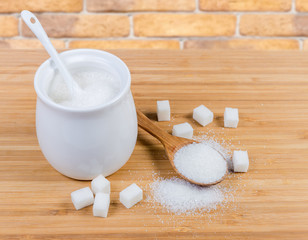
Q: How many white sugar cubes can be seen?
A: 9